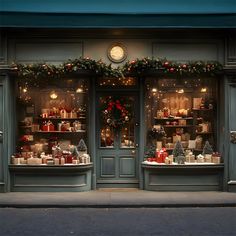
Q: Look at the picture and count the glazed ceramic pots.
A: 0